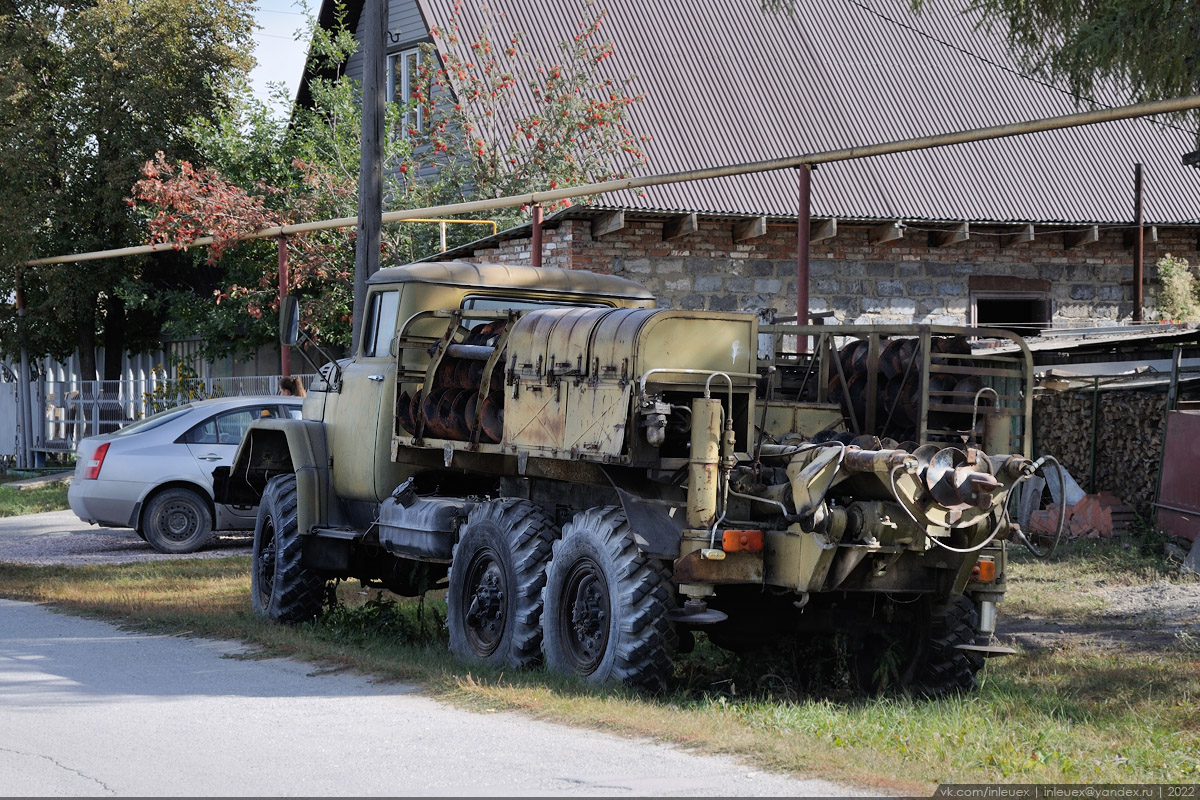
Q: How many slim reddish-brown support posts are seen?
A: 4